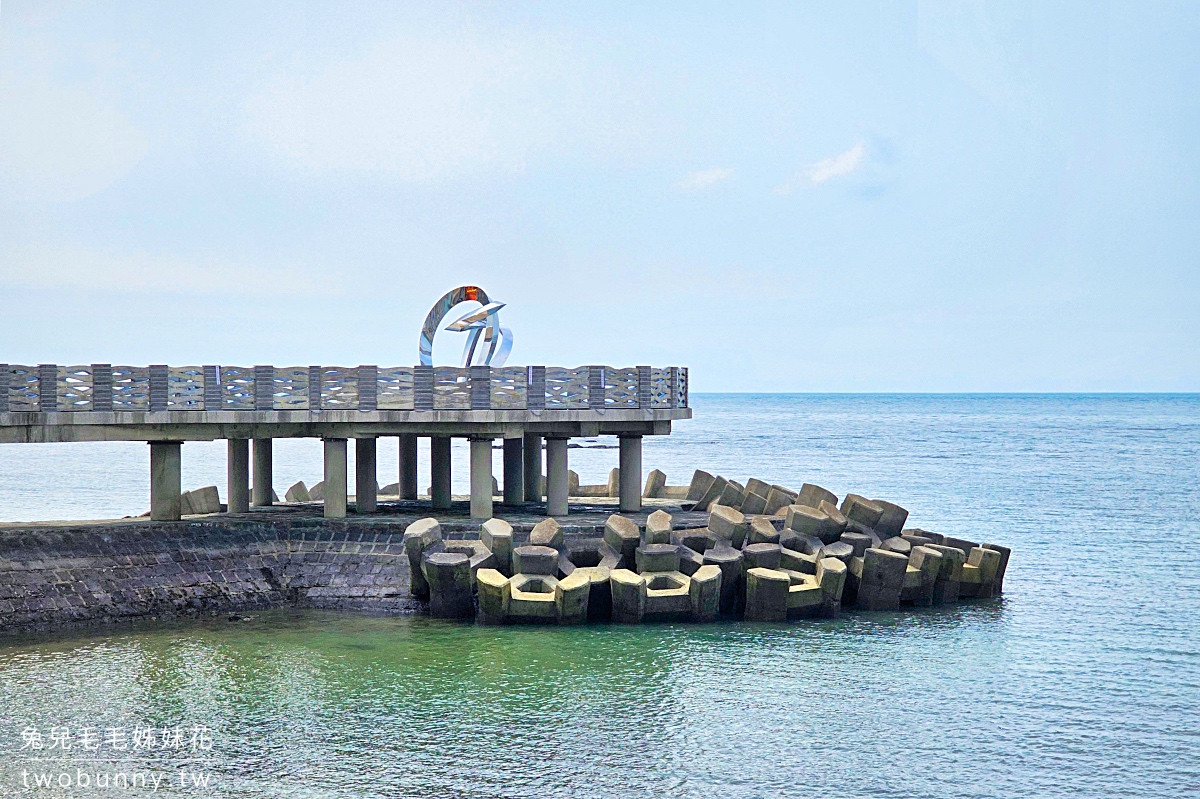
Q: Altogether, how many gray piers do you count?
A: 12